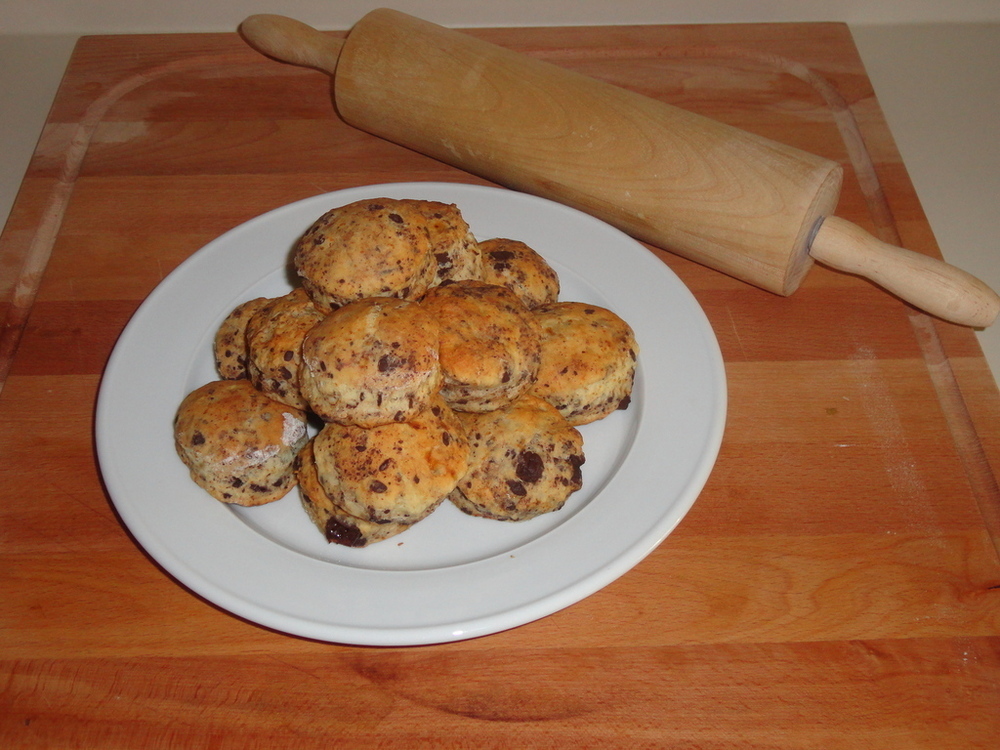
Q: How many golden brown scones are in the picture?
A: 12